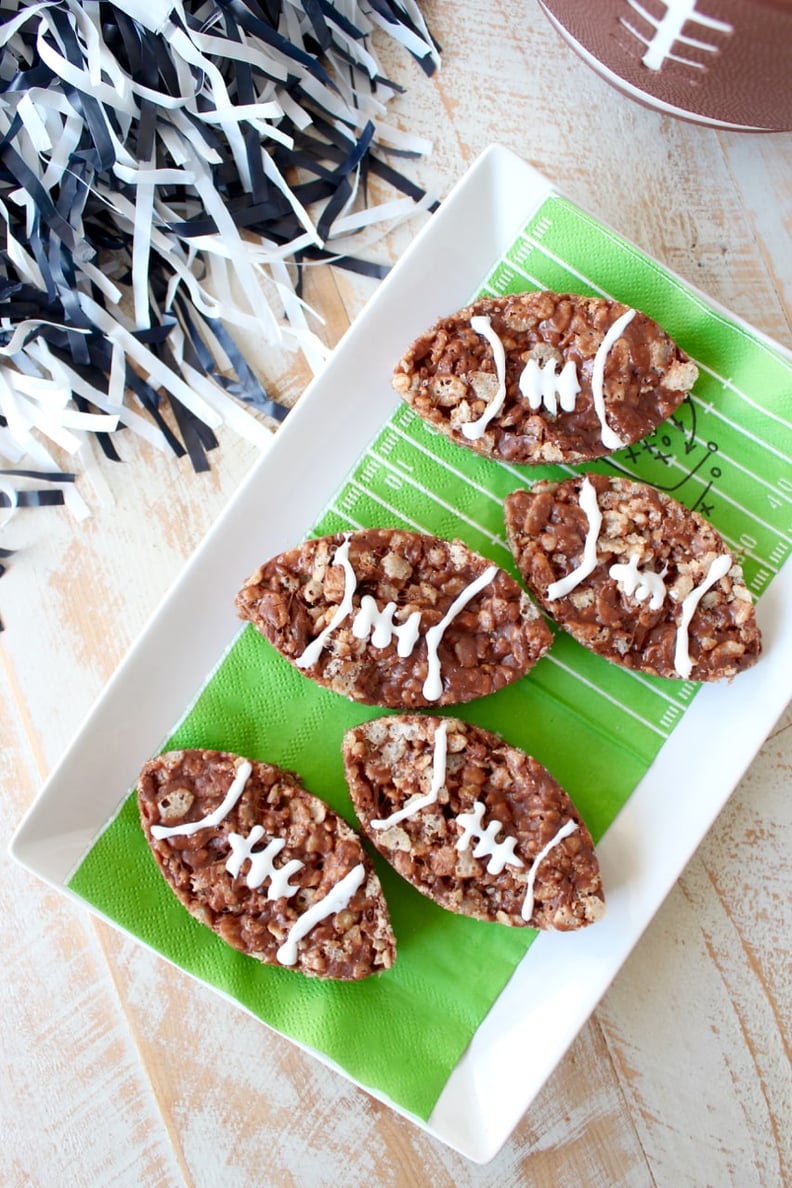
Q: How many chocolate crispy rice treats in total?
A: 5